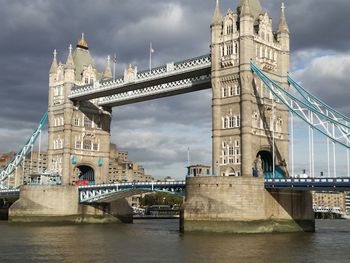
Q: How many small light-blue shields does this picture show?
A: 2